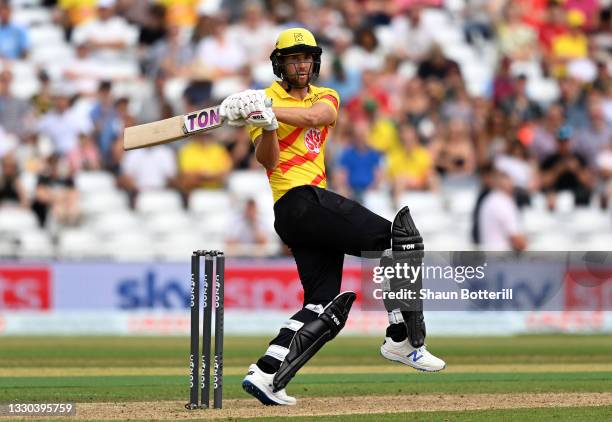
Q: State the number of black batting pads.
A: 2